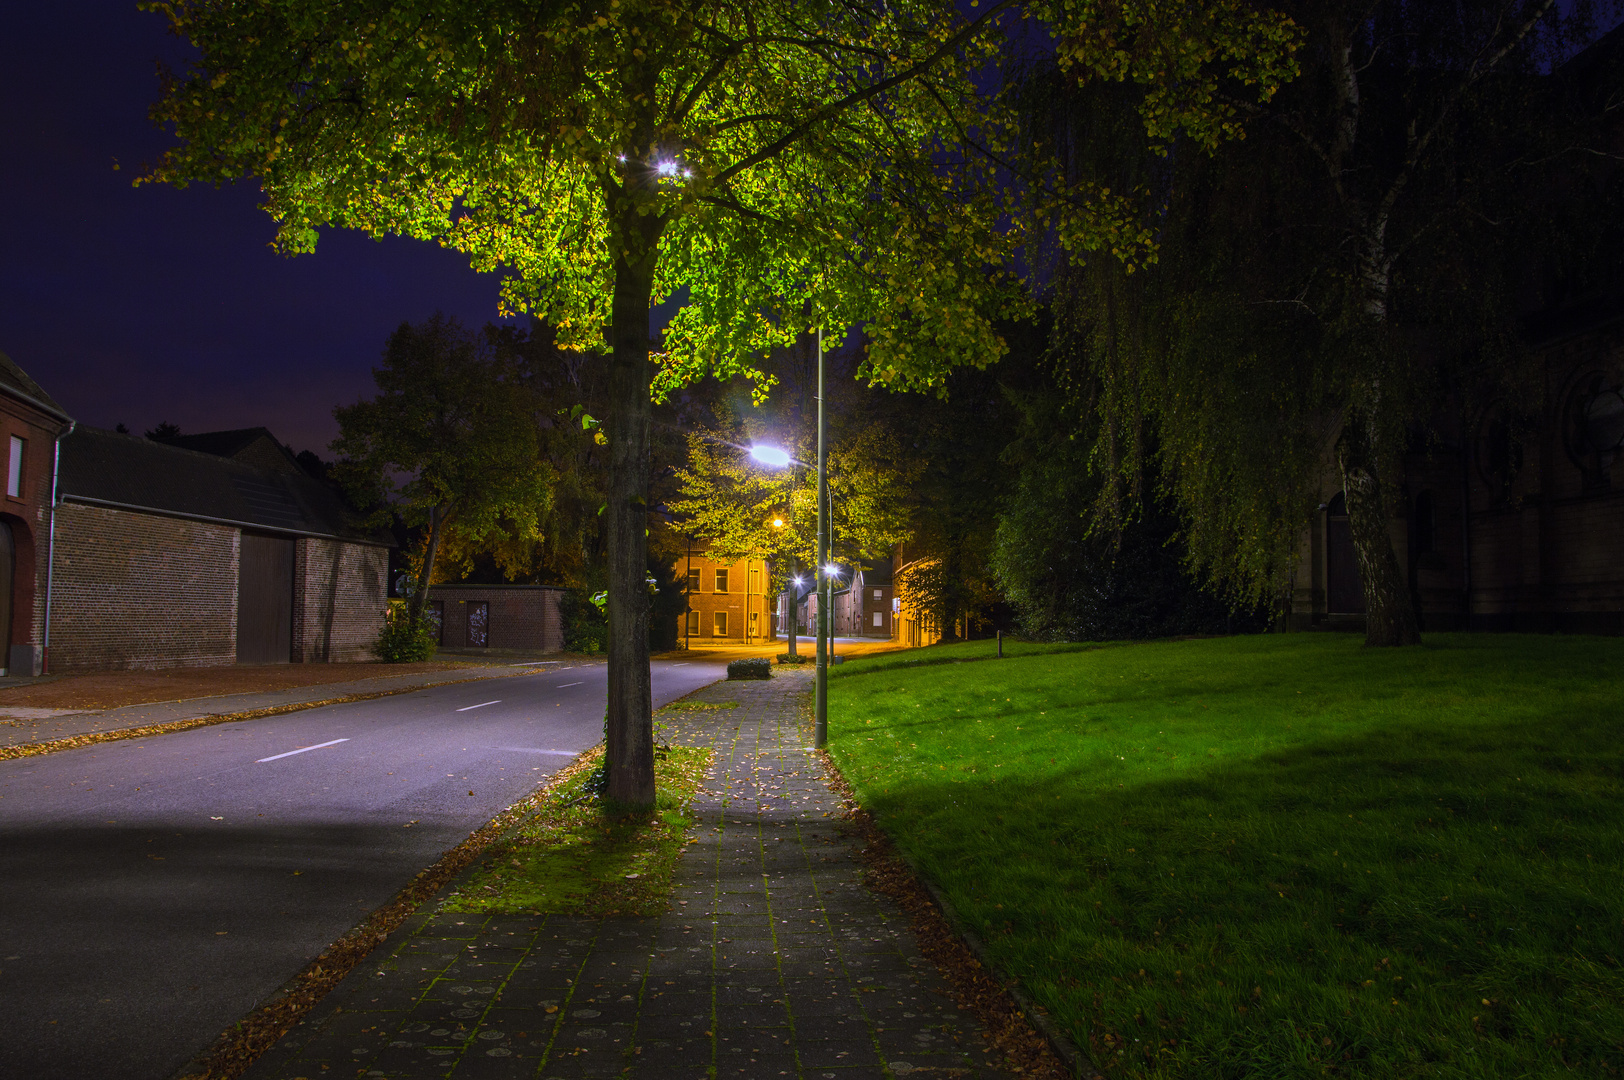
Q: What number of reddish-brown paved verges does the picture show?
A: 1